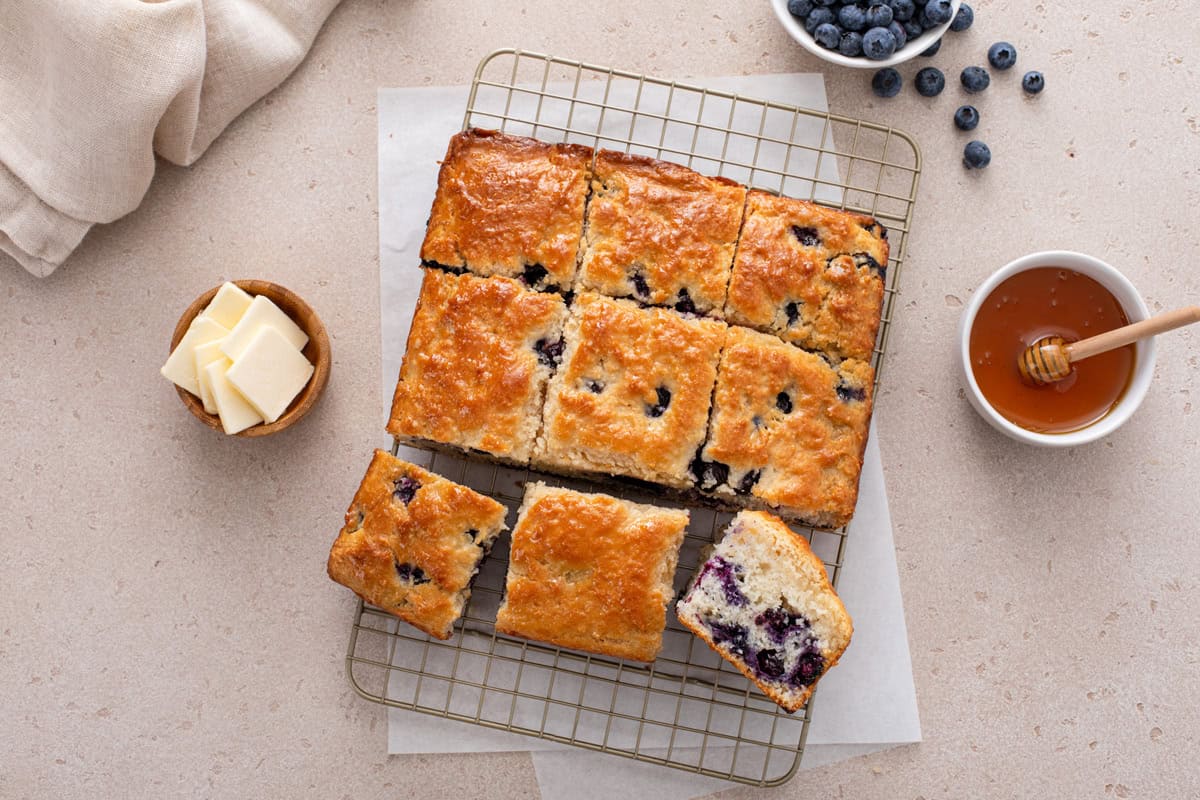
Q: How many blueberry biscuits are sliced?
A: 9